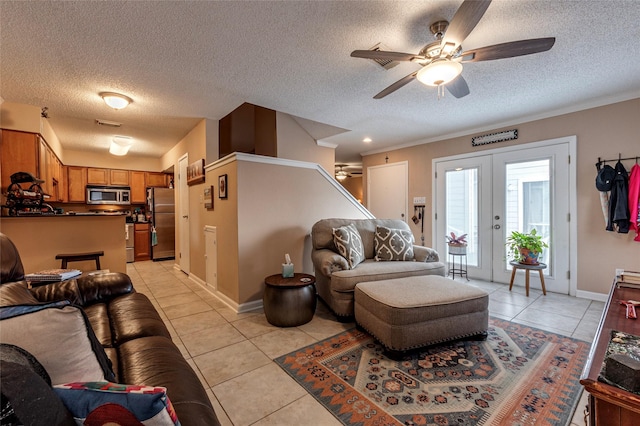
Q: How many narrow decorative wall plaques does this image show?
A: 1